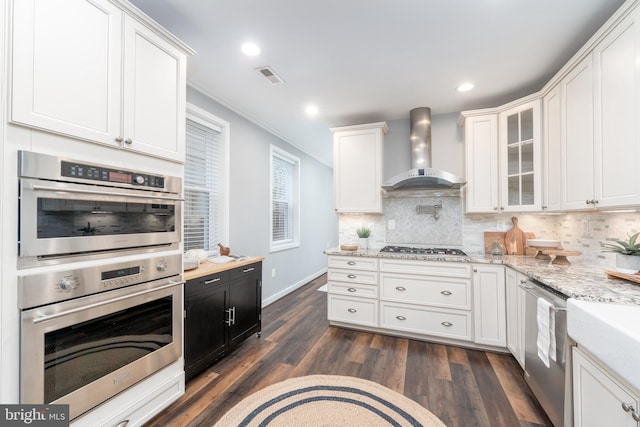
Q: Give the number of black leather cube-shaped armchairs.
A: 0